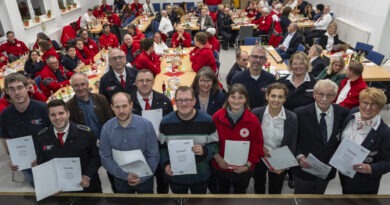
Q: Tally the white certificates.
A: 9